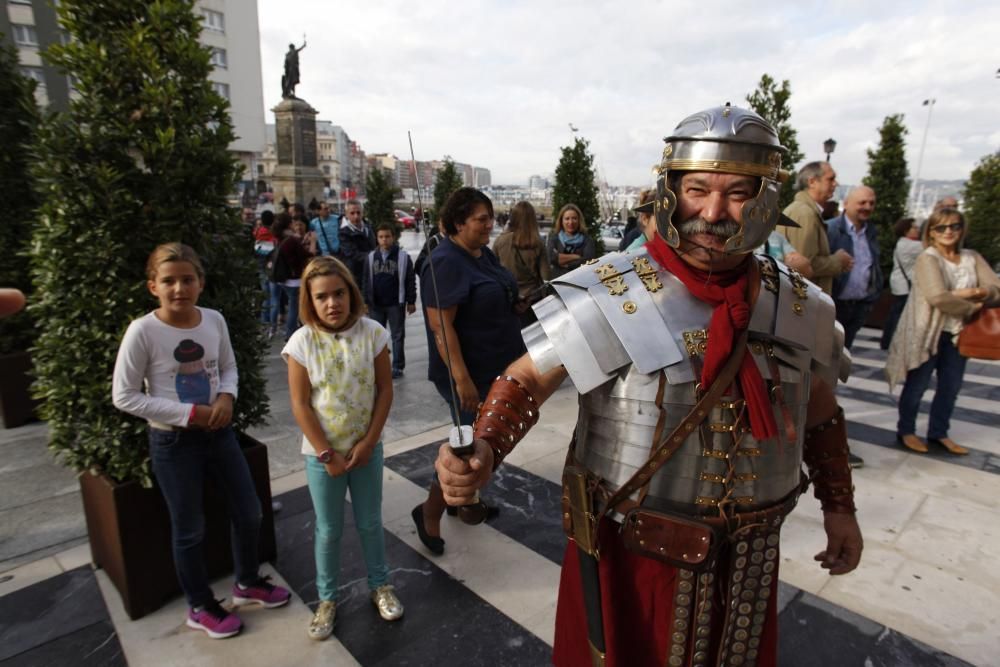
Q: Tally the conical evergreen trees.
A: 8